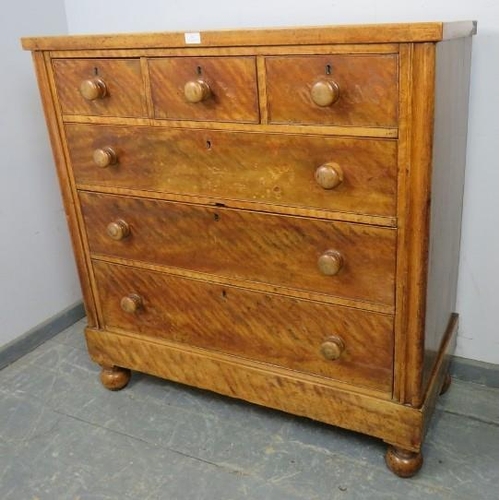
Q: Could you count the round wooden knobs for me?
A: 9